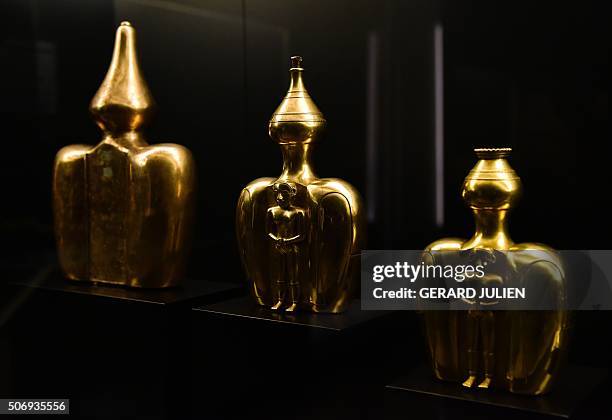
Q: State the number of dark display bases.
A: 3